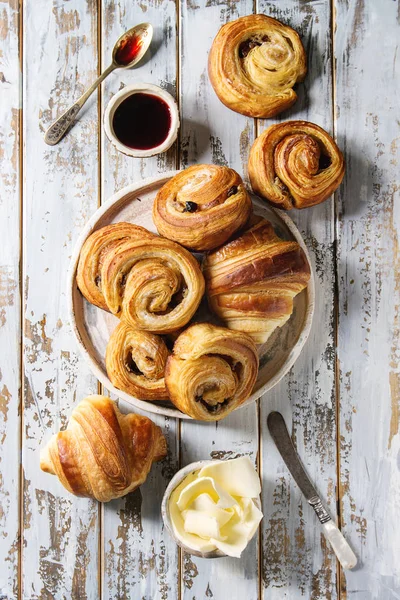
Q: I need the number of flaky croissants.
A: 2